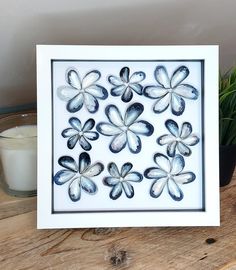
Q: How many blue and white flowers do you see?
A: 9